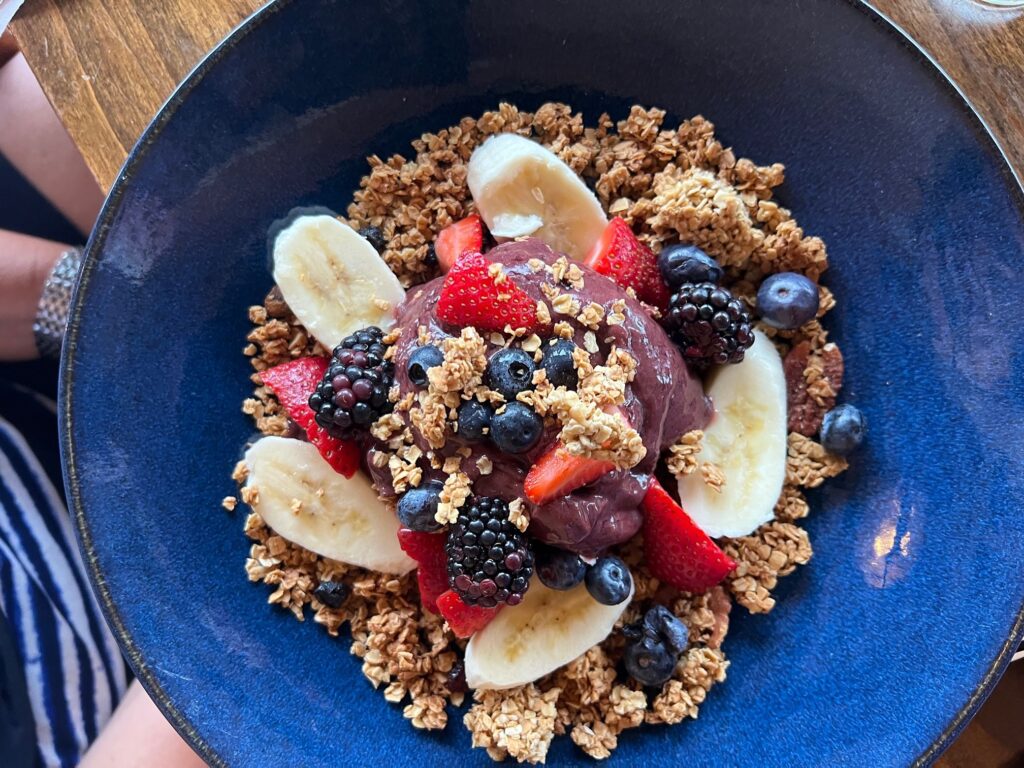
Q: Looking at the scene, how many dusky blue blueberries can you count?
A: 13